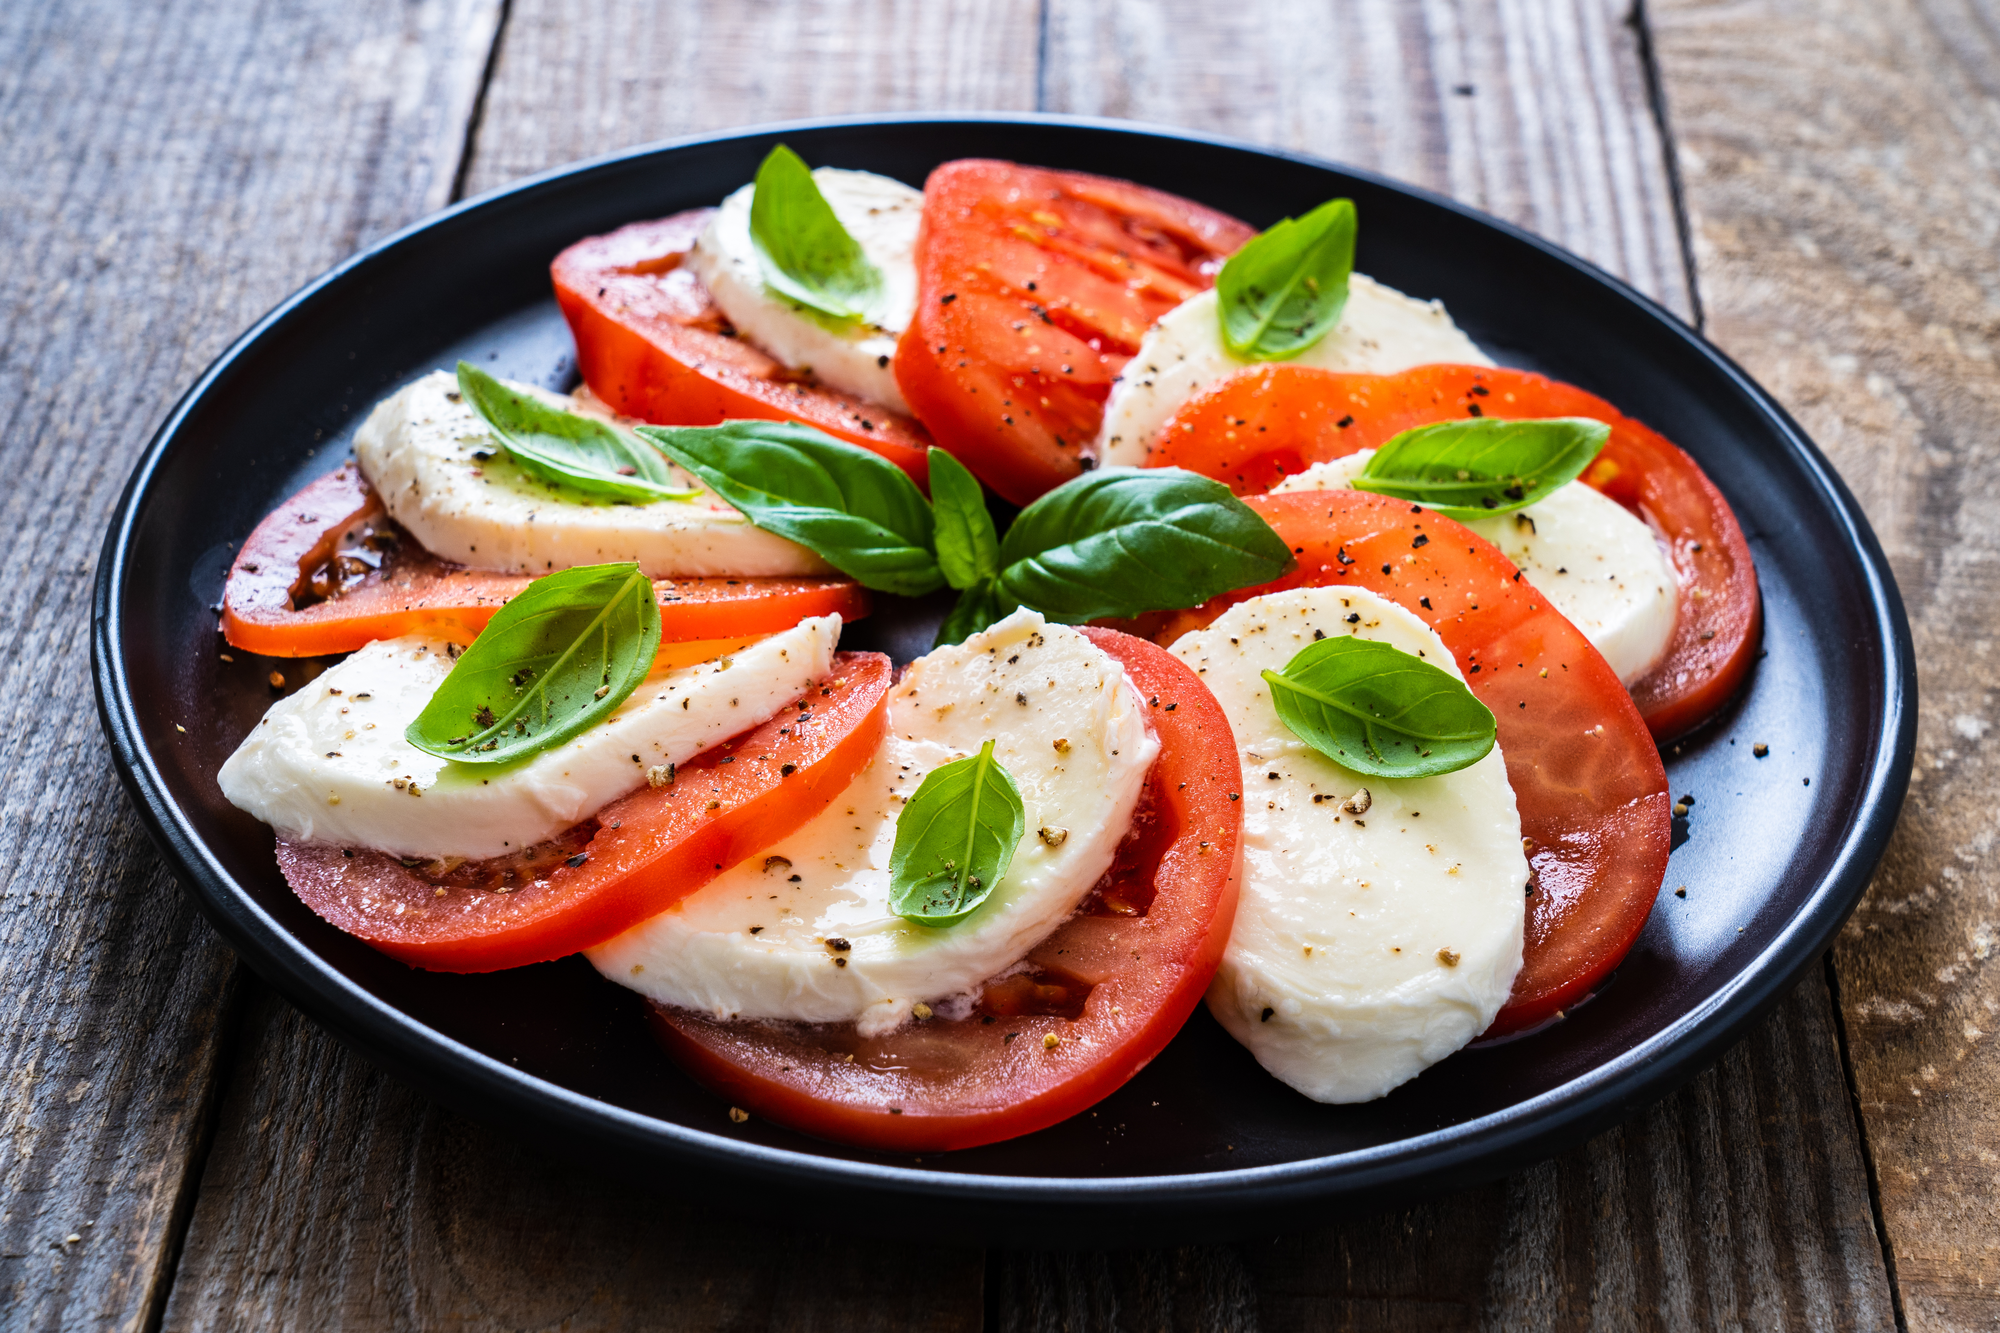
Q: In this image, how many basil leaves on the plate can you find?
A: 11